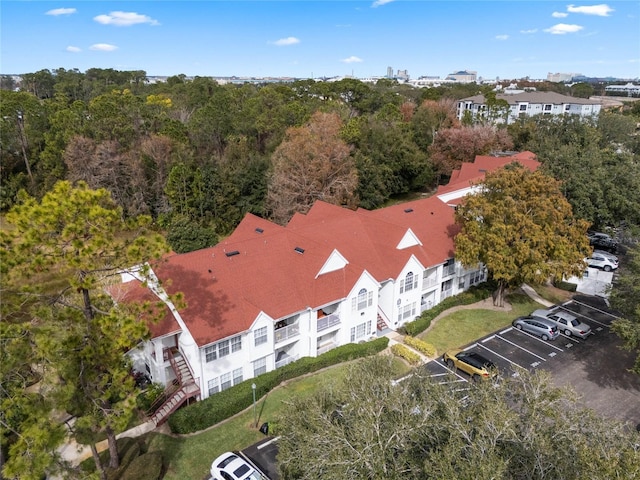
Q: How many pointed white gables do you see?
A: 5